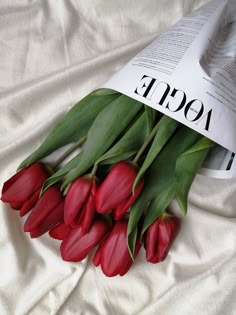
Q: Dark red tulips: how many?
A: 7